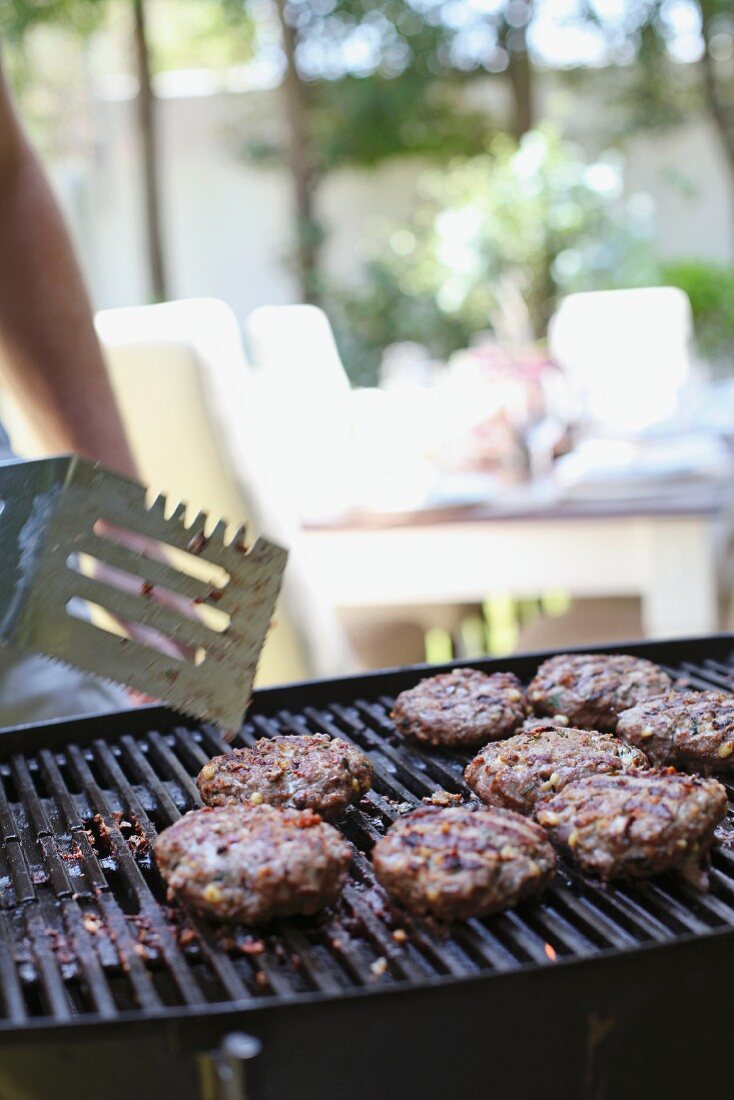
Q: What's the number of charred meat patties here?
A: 8